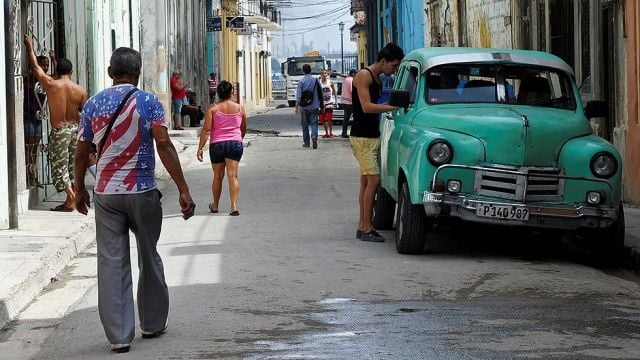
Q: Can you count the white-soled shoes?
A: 2